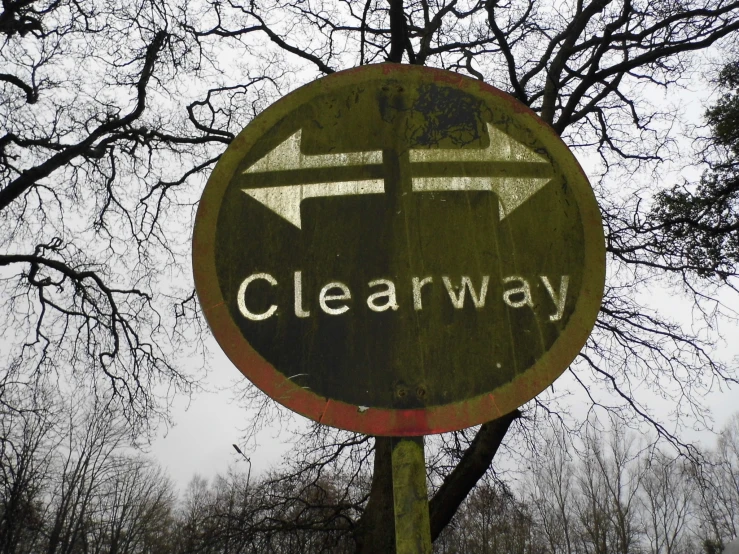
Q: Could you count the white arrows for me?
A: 4